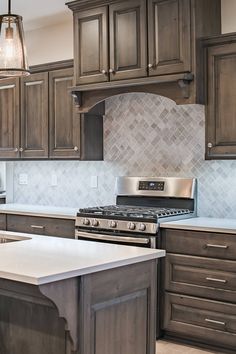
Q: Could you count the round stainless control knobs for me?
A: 5